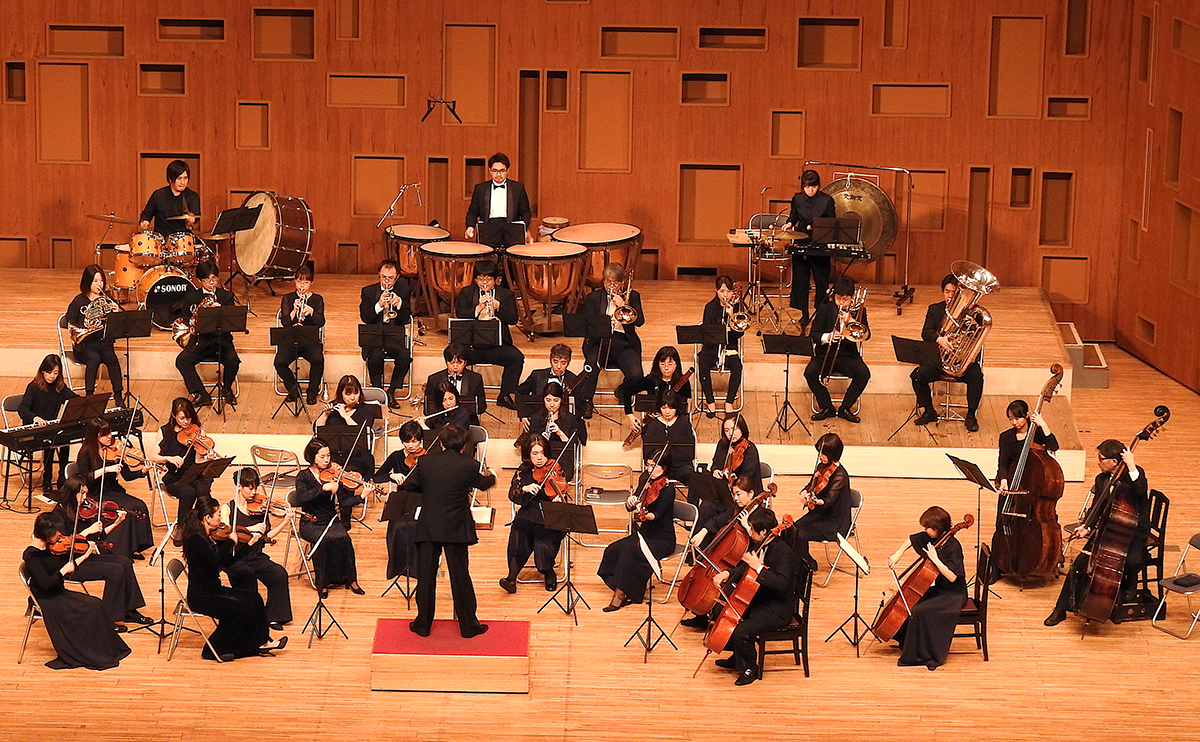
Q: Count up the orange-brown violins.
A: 12